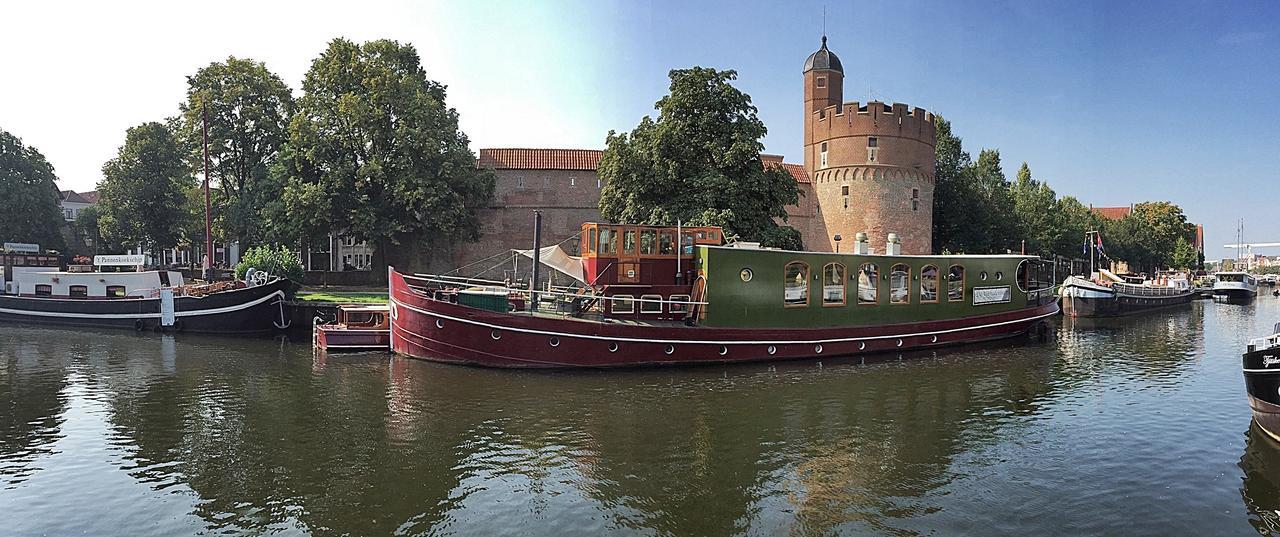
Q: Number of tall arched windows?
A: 6